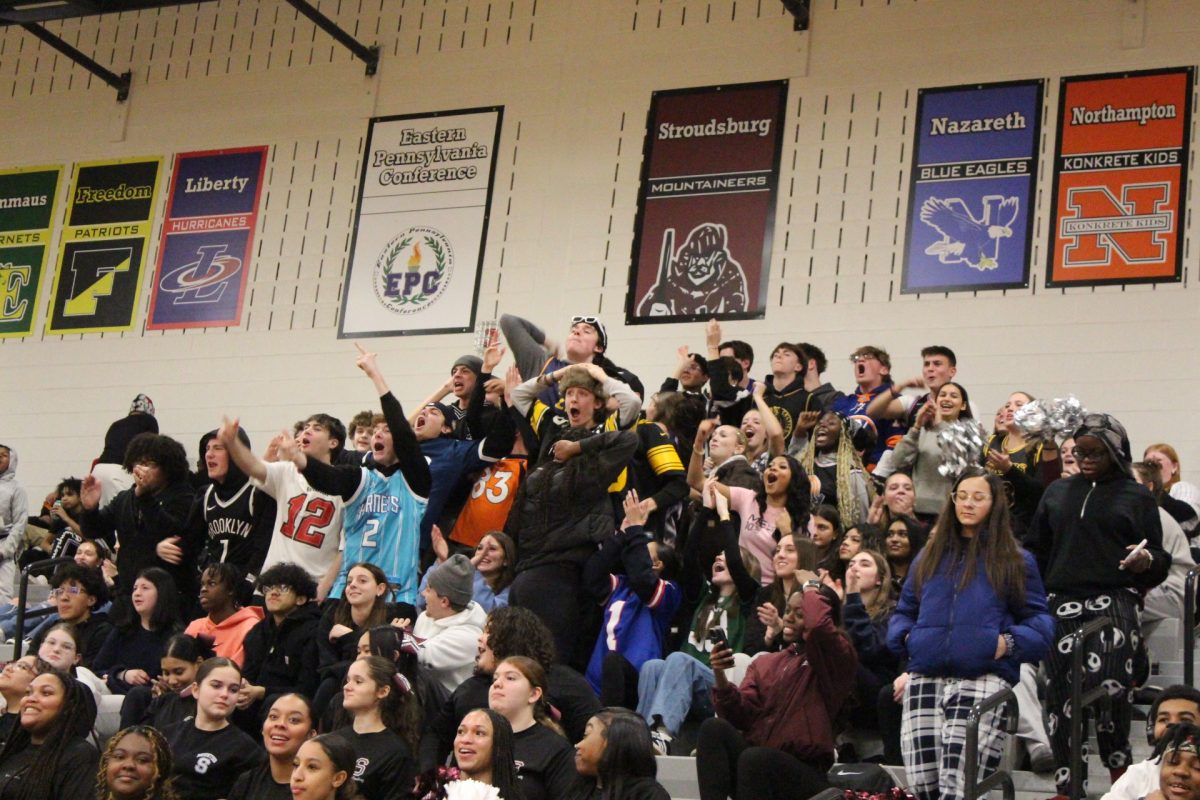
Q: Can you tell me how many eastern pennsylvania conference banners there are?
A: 1